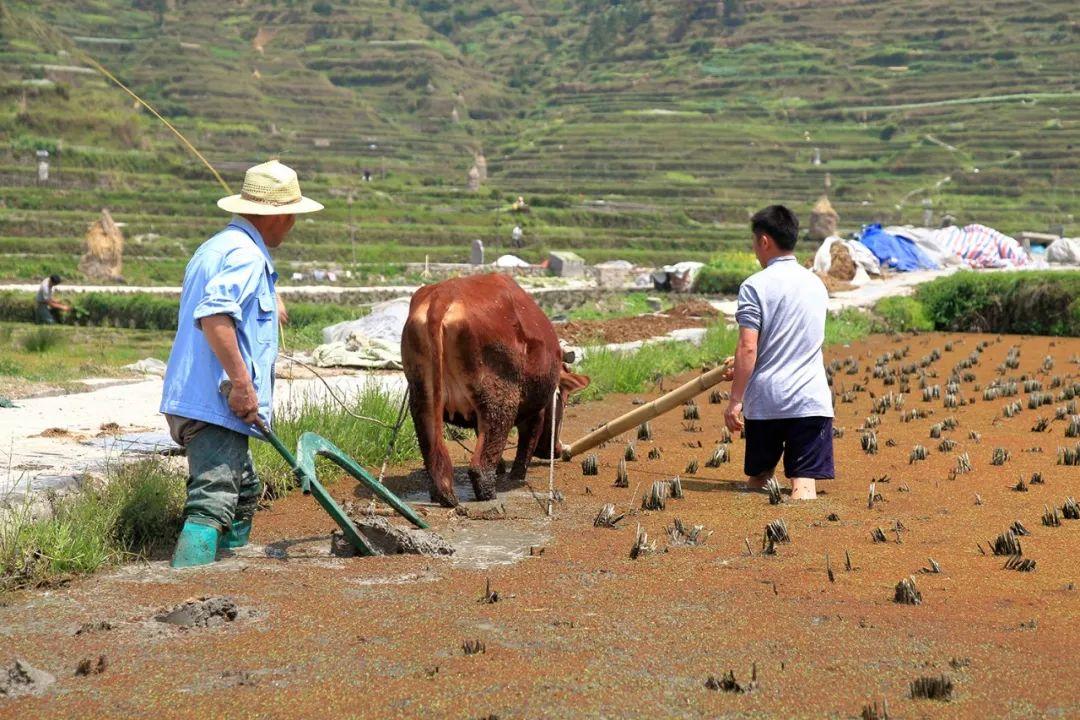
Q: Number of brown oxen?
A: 1